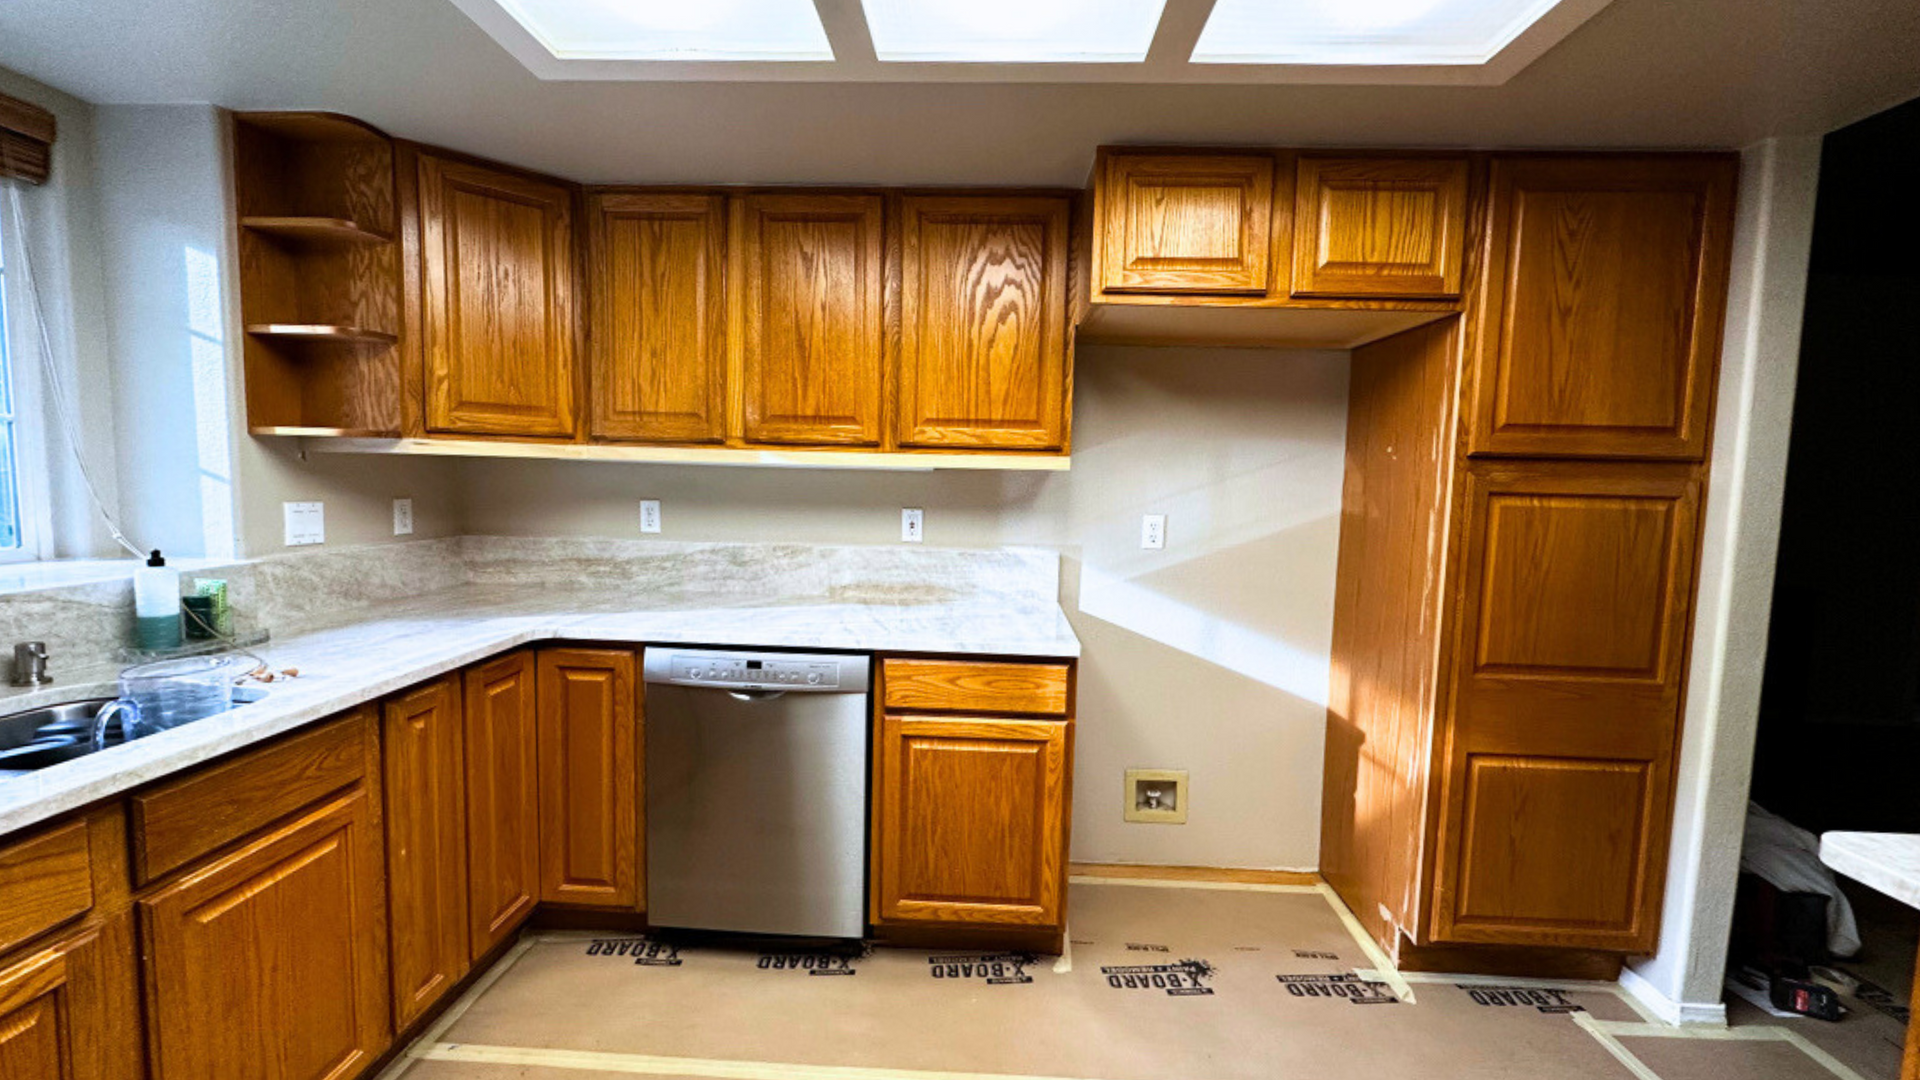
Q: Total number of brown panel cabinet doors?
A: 14